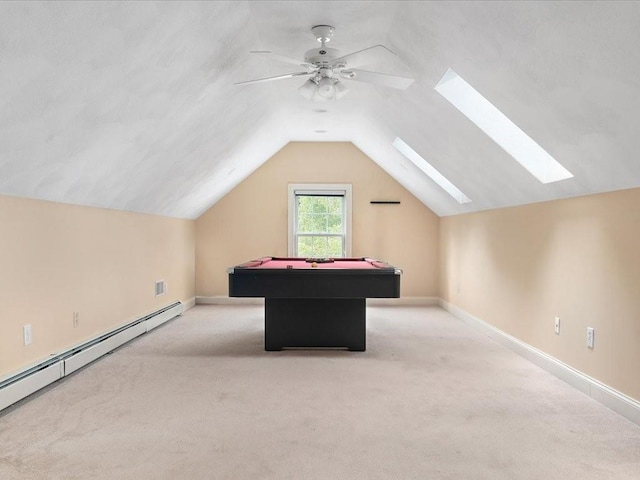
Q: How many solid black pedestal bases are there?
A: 1